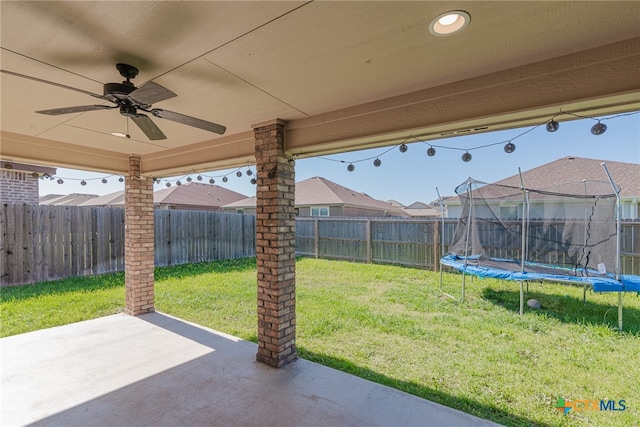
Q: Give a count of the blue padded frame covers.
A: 1